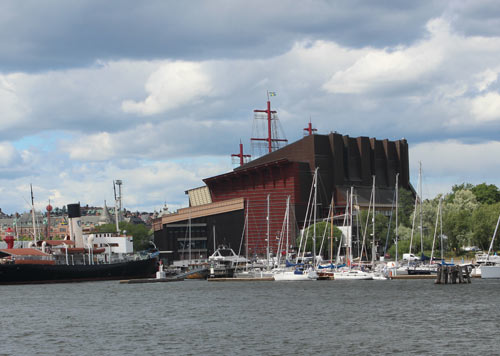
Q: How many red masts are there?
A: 3